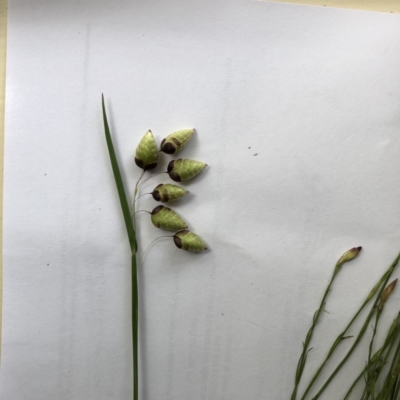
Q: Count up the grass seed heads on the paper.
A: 6